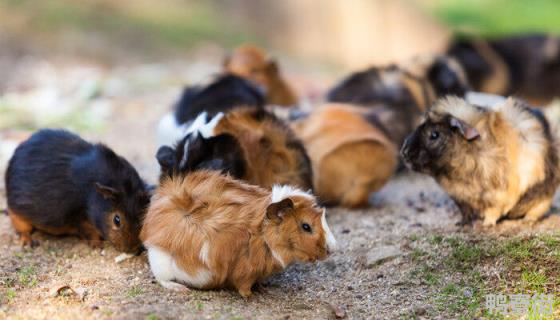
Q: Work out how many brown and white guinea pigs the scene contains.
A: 1